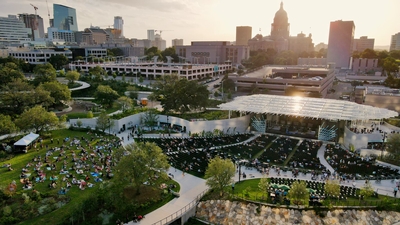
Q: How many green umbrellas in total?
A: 3